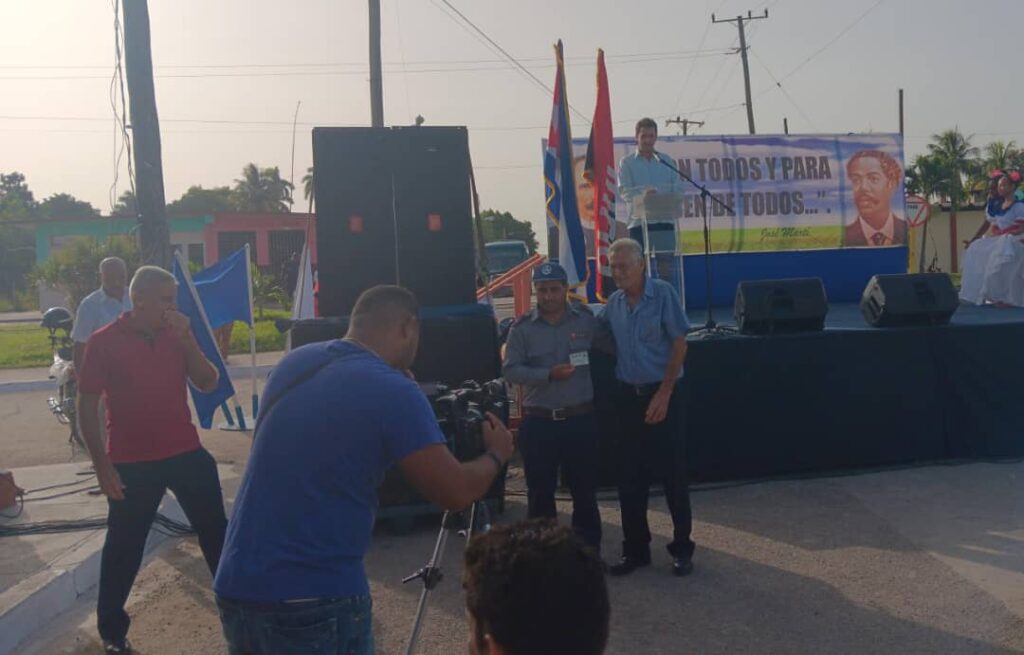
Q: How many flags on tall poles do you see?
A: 2